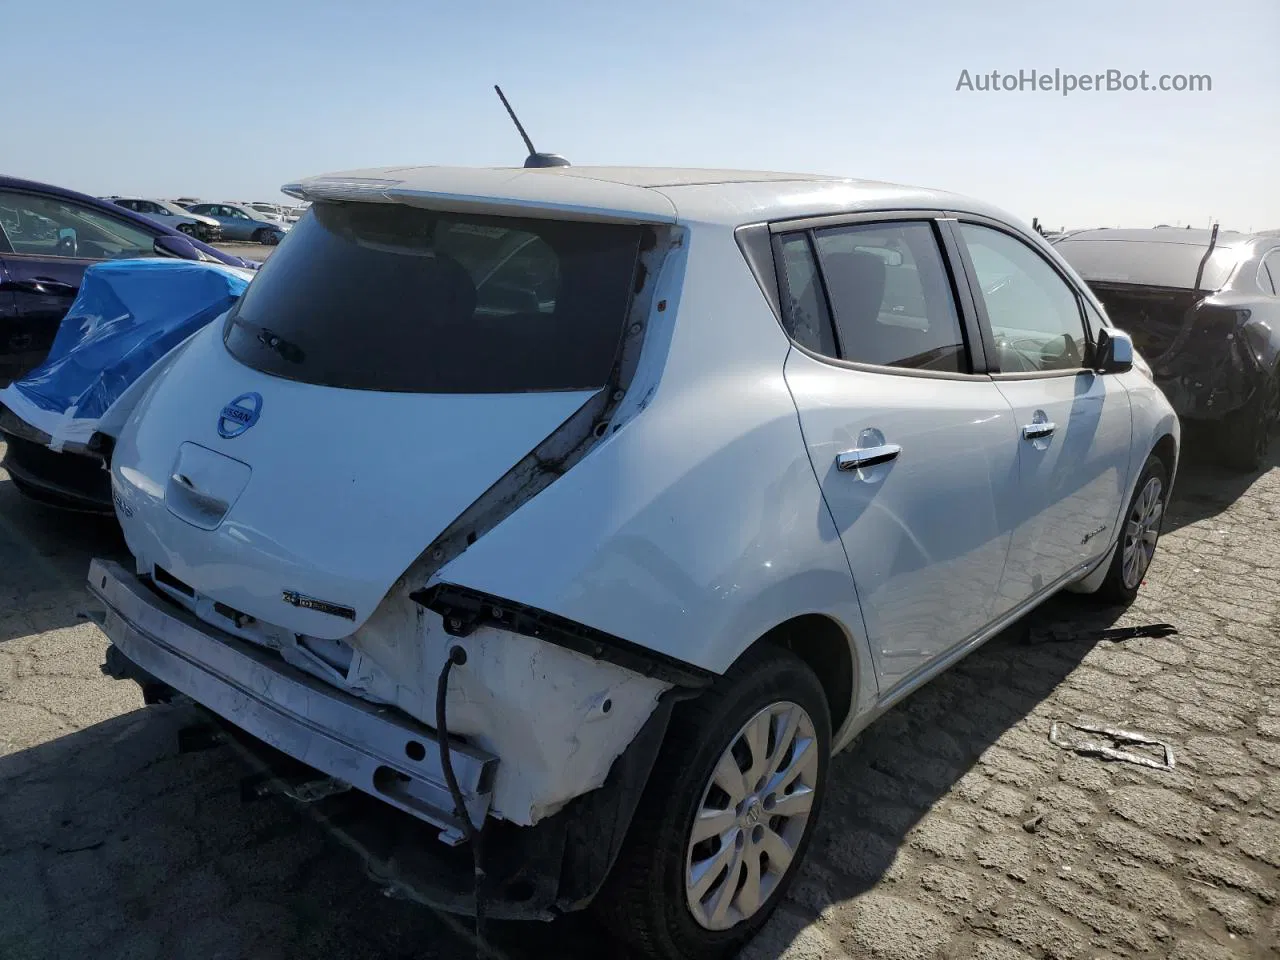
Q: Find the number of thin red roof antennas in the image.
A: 0